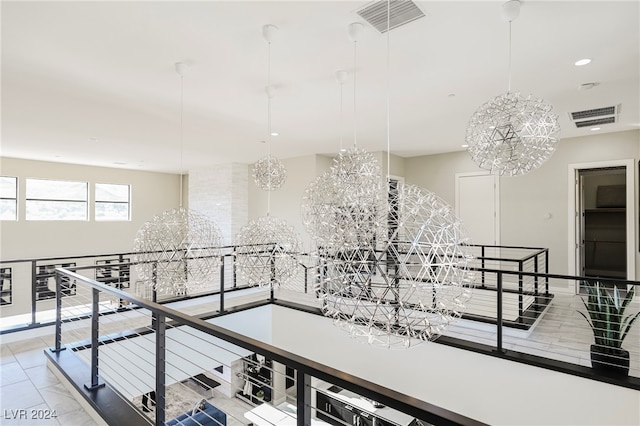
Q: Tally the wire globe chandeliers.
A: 7